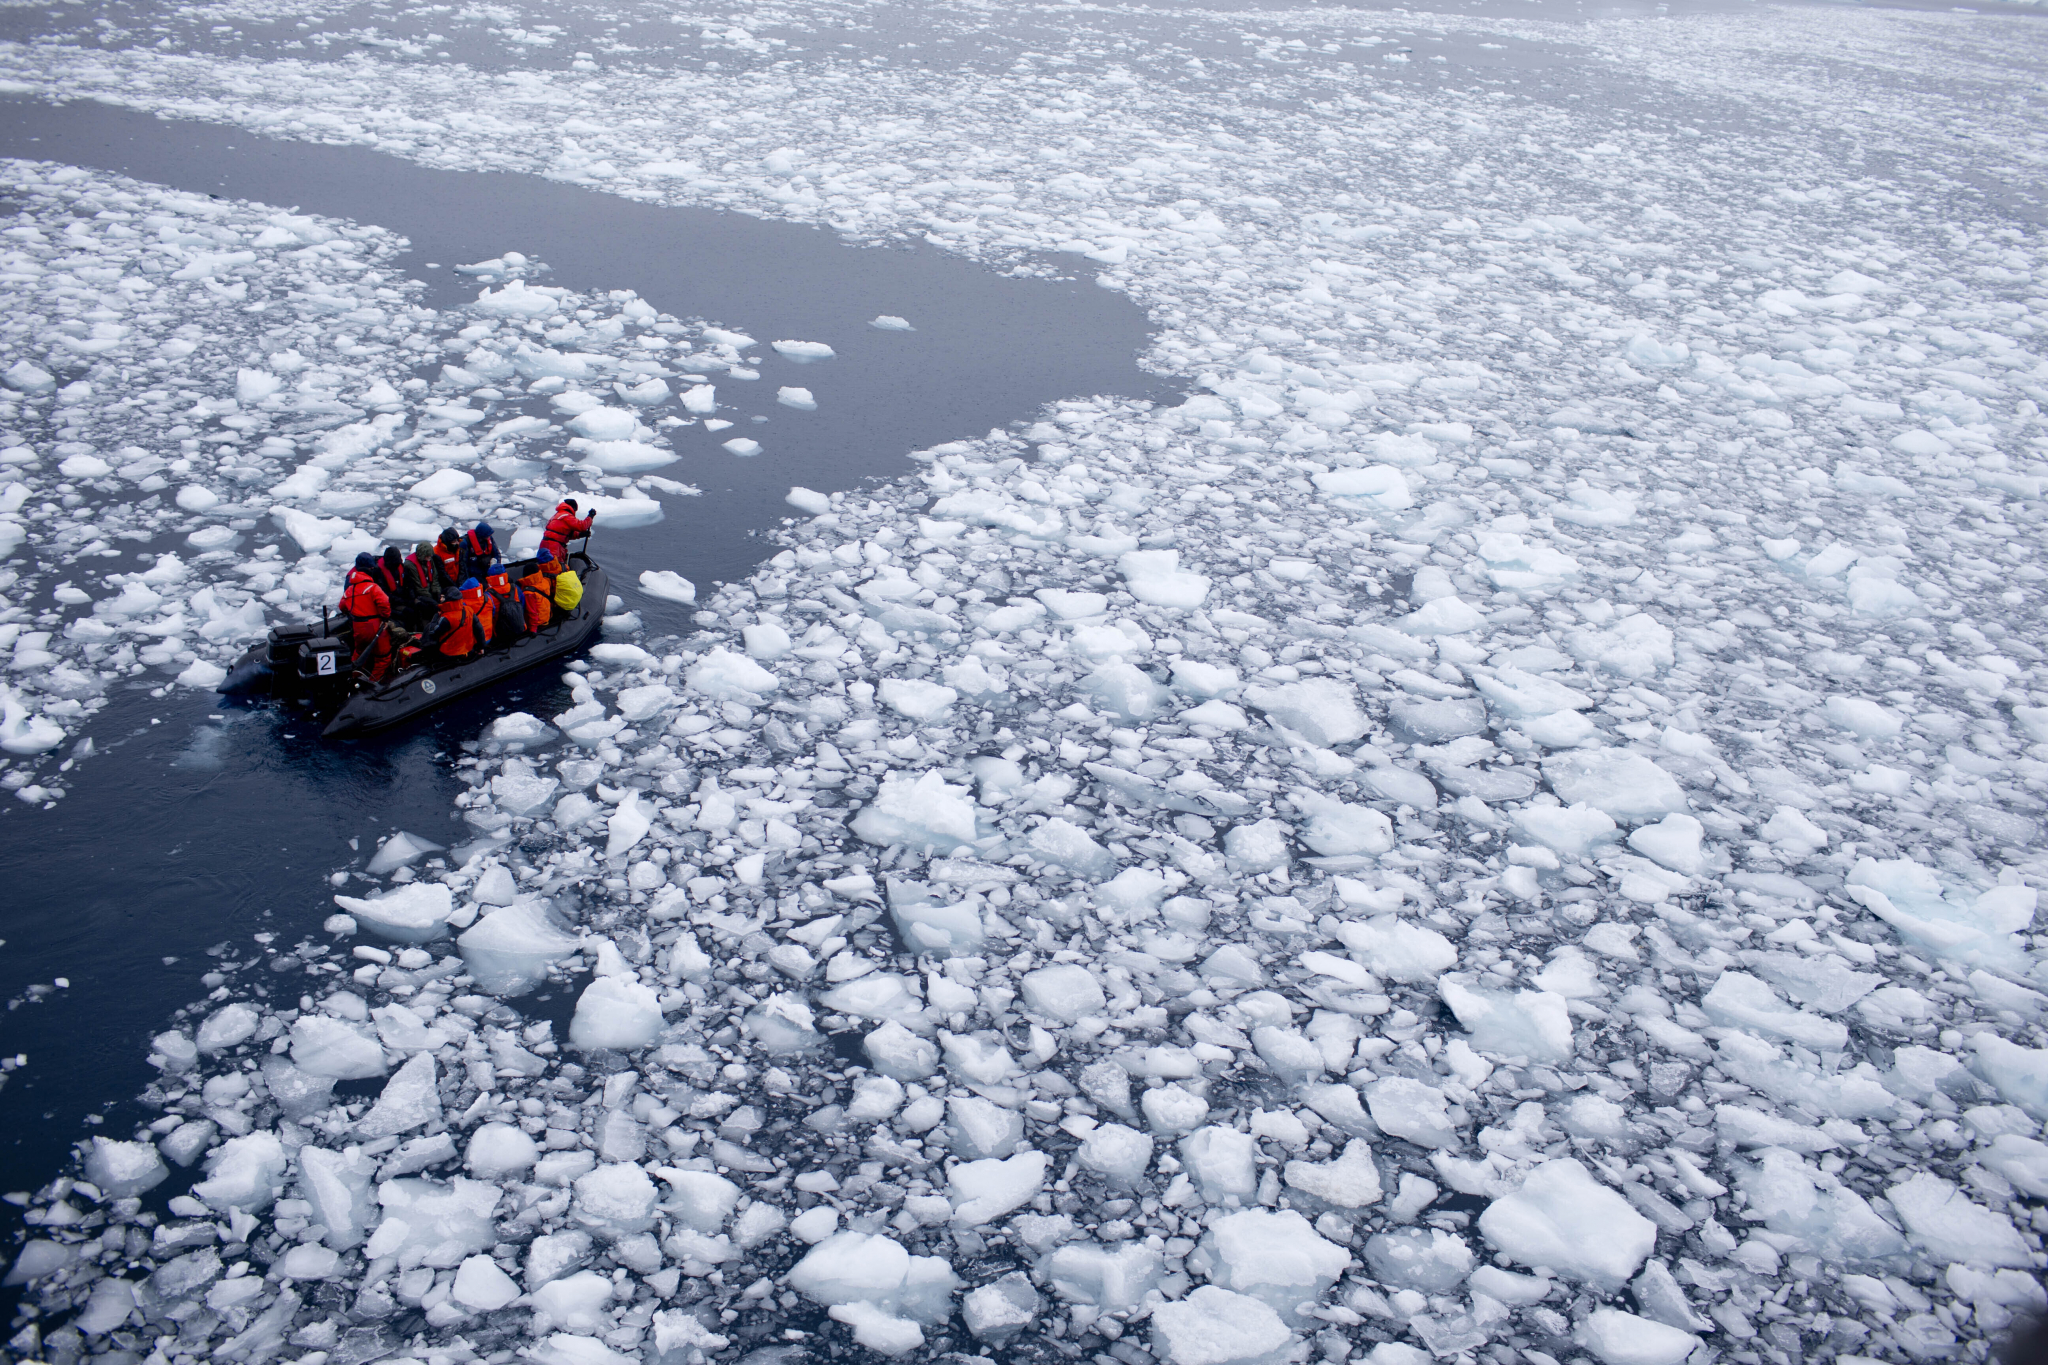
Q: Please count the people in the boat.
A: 12